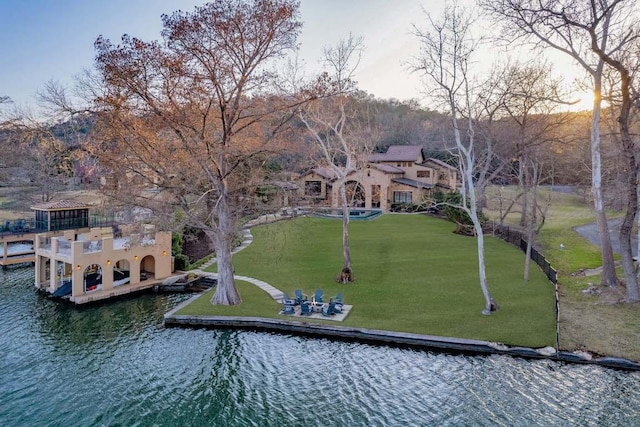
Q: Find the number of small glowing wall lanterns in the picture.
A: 4